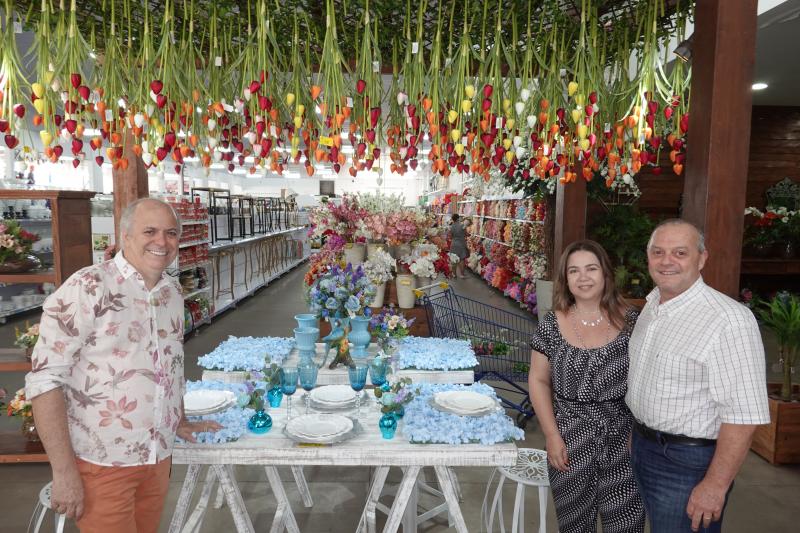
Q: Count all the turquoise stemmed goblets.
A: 4